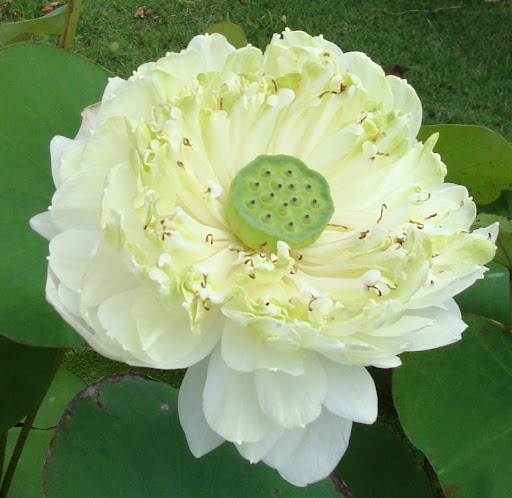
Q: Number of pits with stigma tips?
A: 14